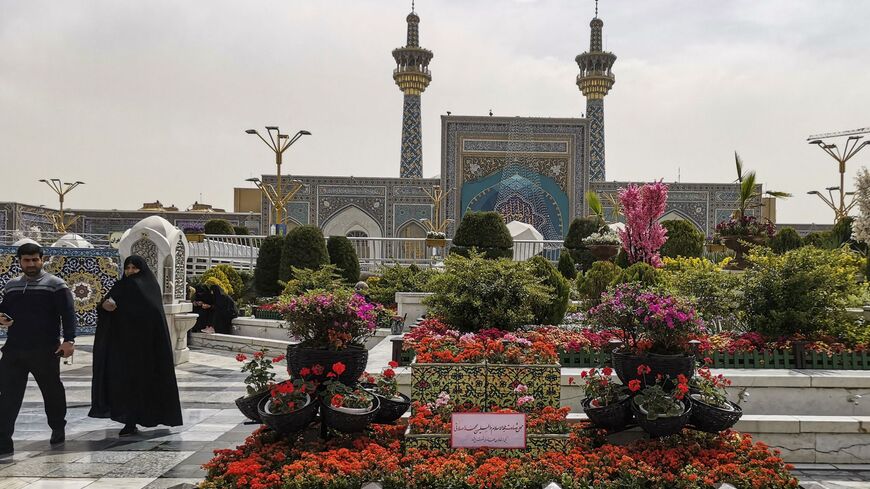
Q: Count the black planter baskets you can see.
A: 9